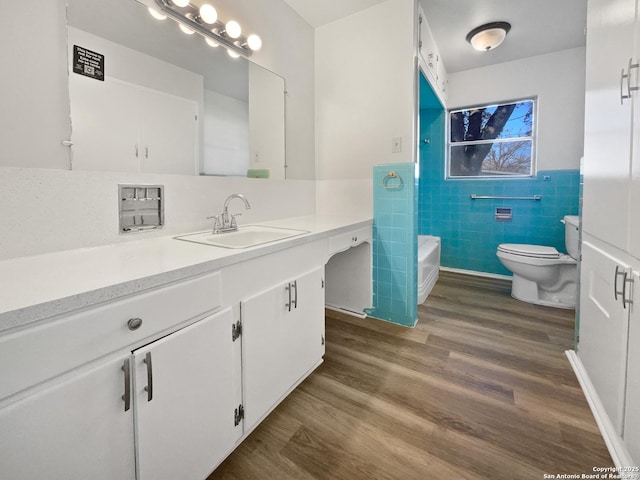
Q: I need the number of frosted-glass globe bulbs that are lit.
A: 4